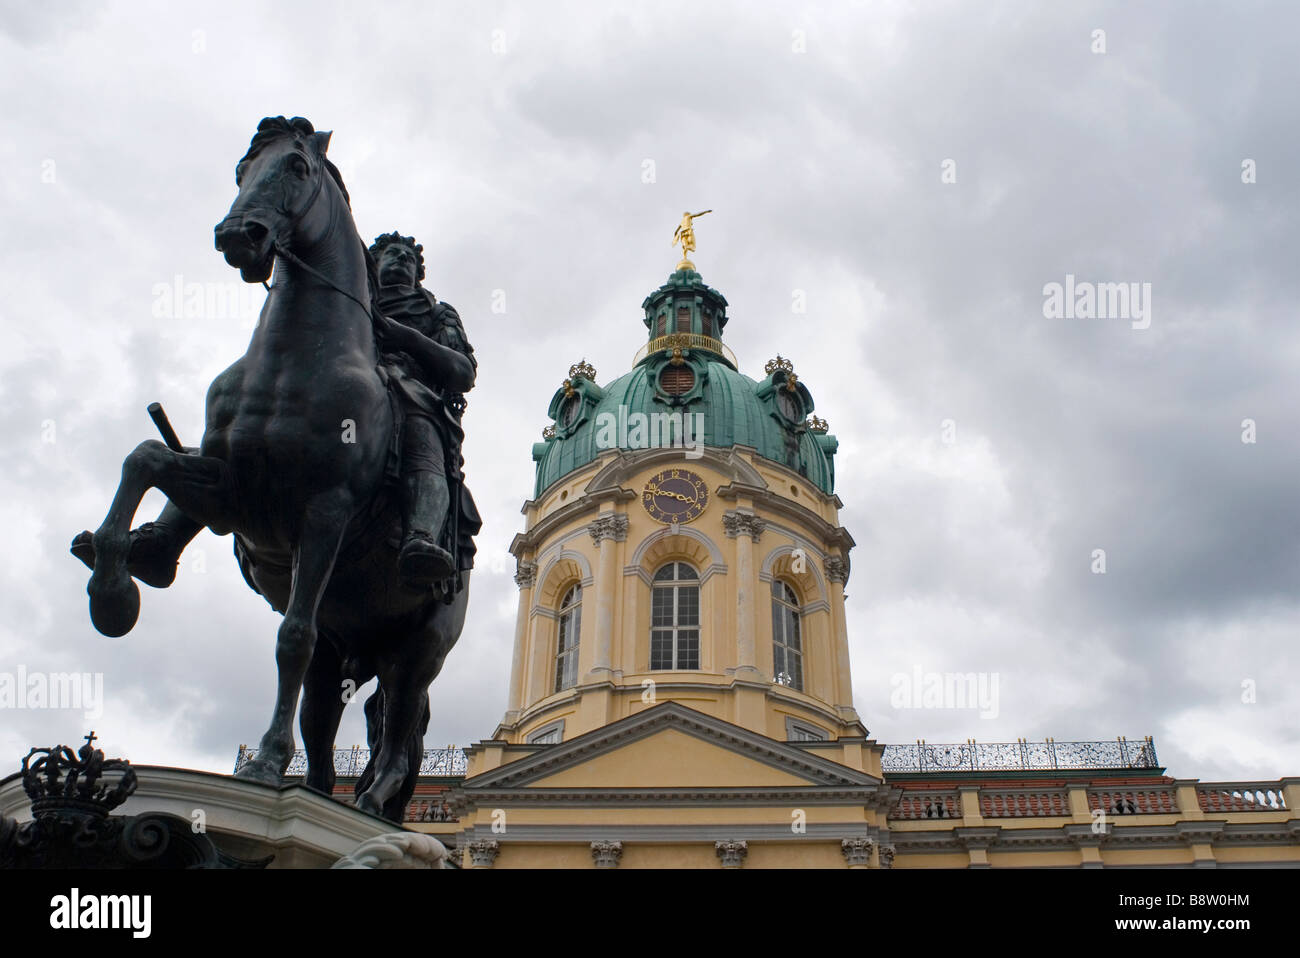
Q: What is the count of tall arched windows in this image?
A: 3